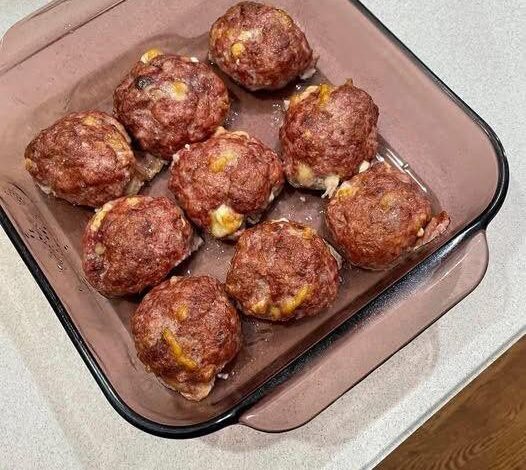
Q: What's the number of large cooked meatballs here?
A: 9